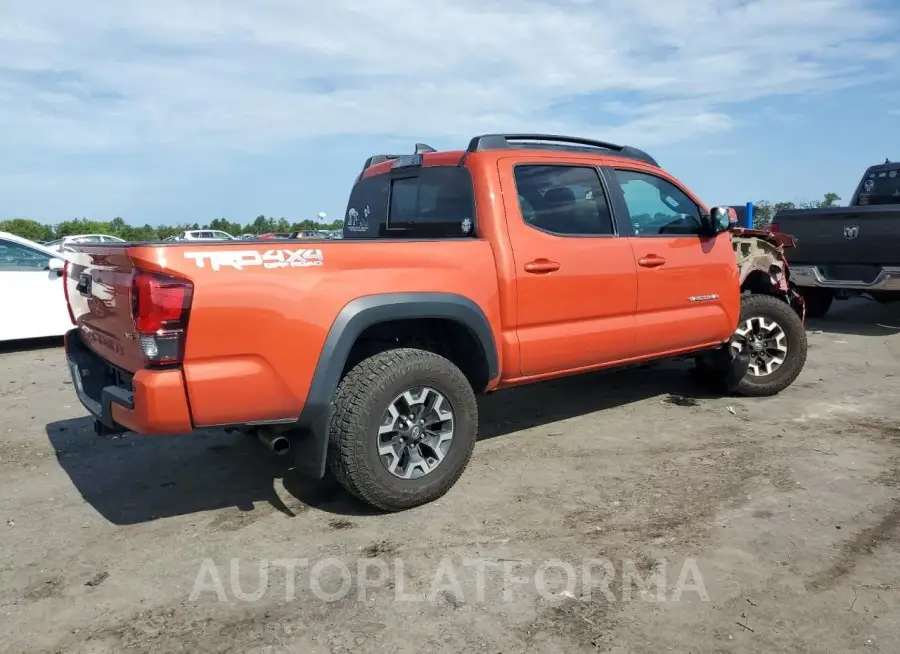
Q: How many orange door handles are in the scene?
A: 2